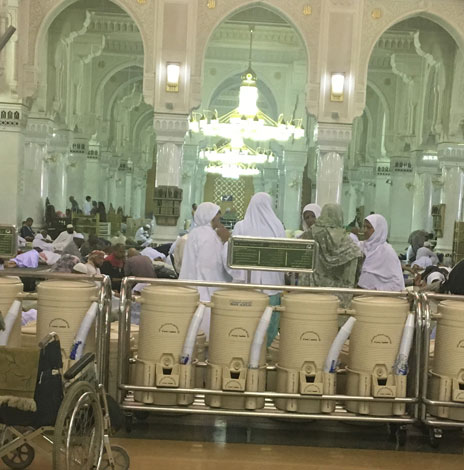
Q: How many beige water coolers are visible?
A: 7